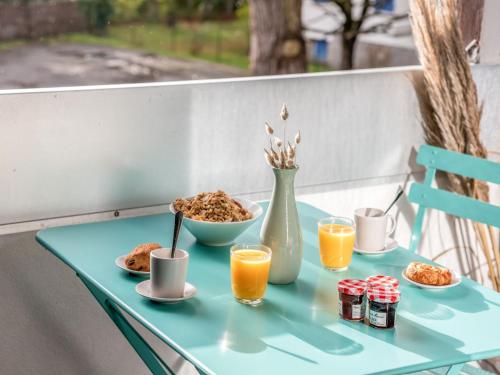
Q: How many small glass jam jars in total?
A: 3